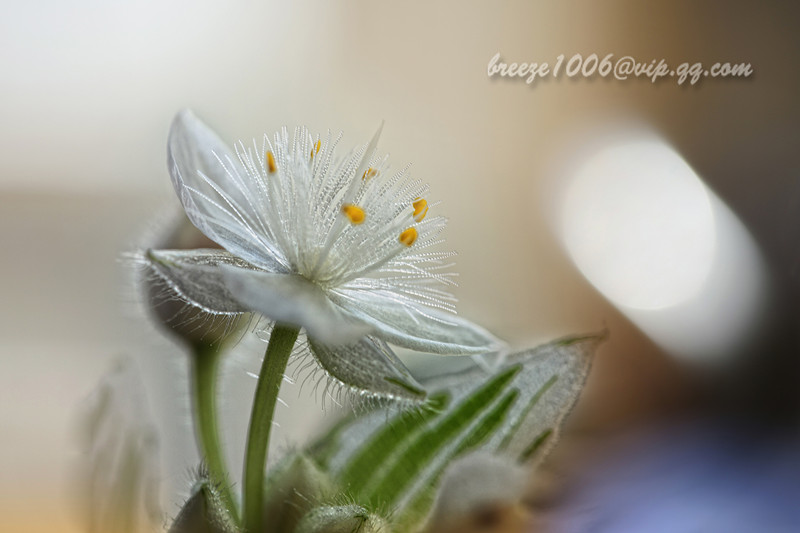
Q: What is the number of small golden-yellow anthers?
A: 6